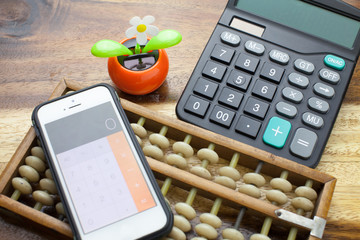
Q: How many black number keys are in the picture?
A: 11